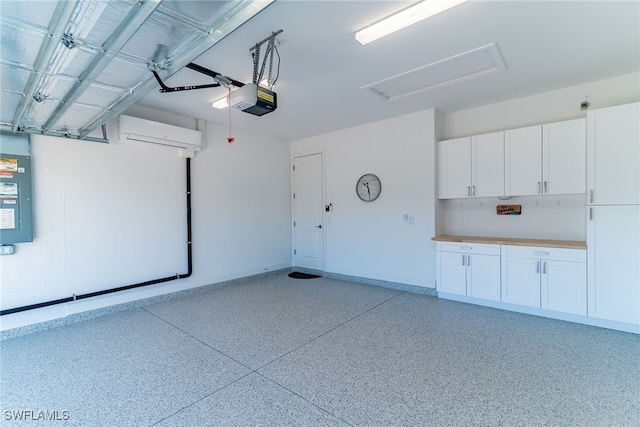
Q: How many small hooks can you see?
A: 4